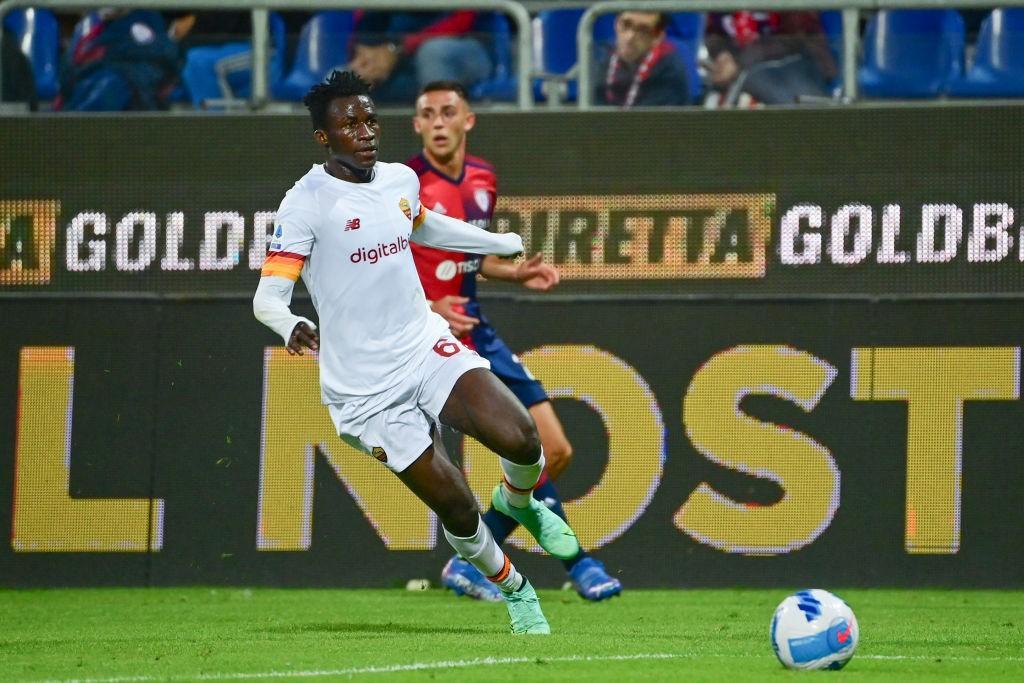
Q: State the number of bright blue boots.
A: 2